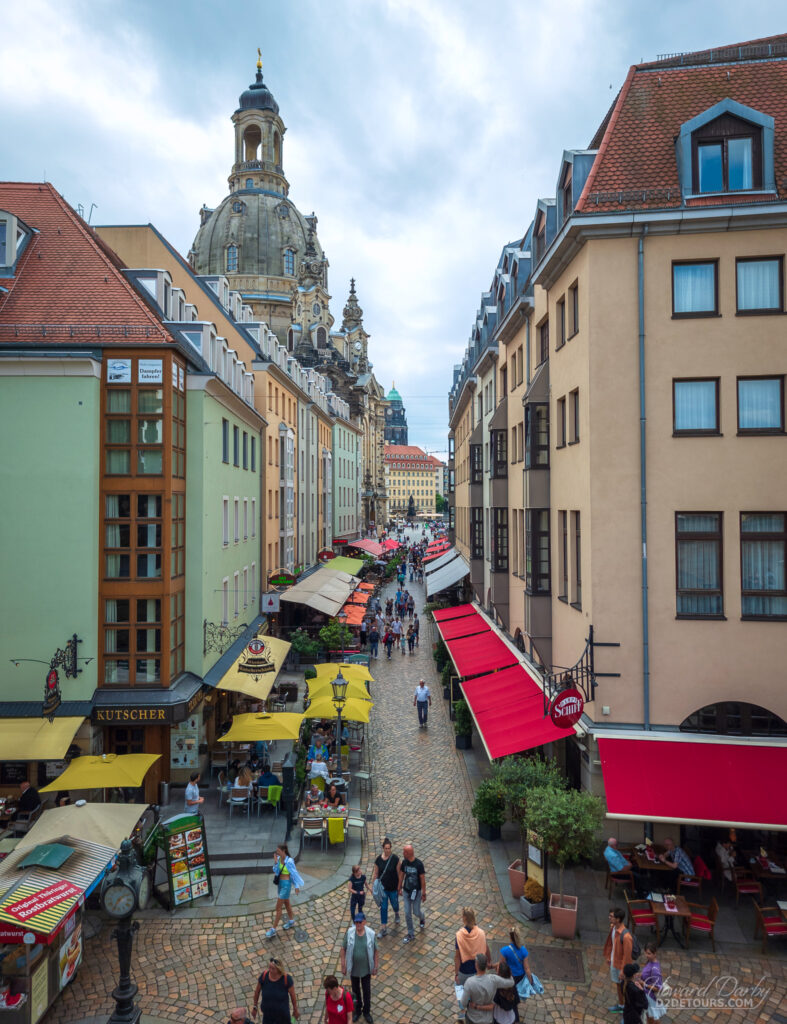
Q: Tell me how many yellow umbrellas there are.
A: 5